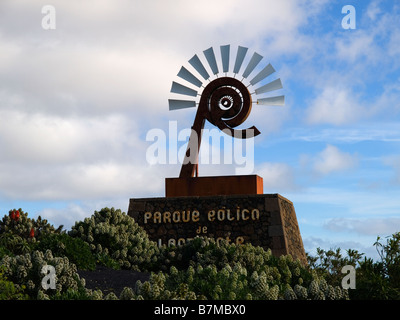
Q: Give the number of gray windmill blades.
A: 11